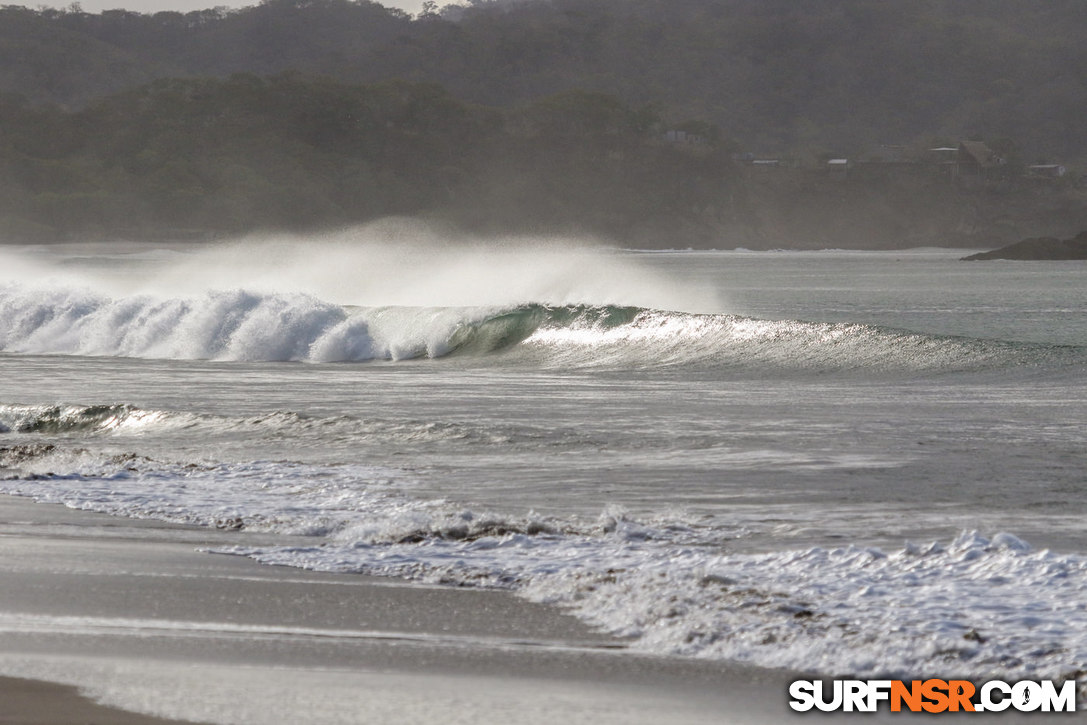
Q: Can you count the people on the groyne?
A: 0